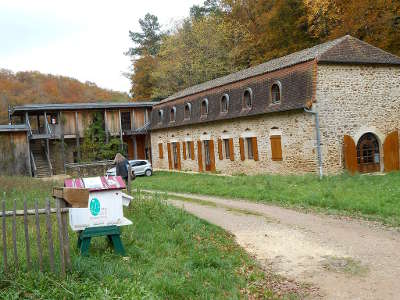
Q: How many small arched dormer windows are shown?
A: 7